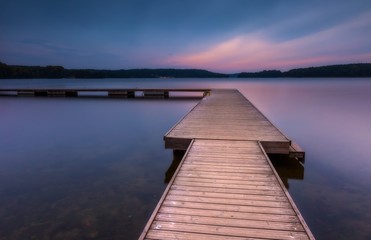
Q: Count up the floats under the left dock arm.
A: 4